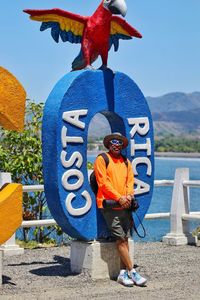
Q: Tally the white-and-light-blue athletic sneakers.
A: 2